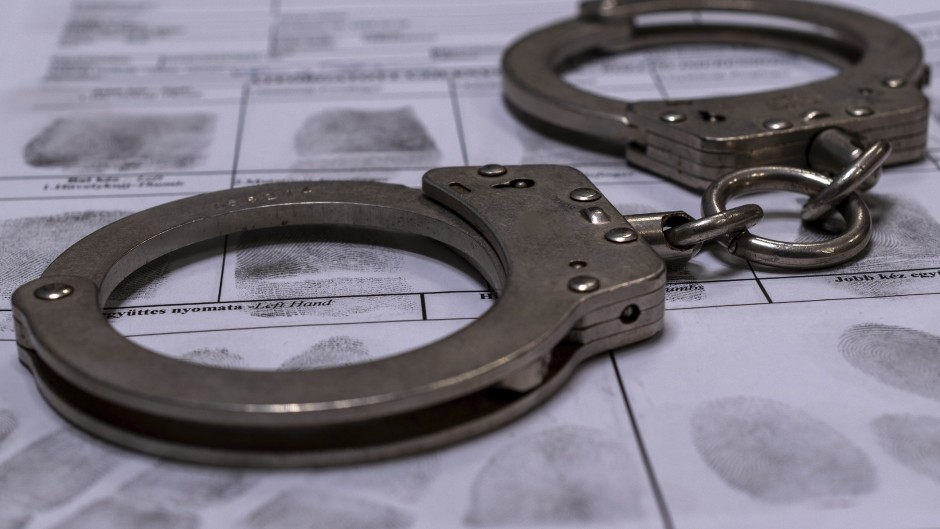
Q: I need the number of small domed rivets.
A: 9